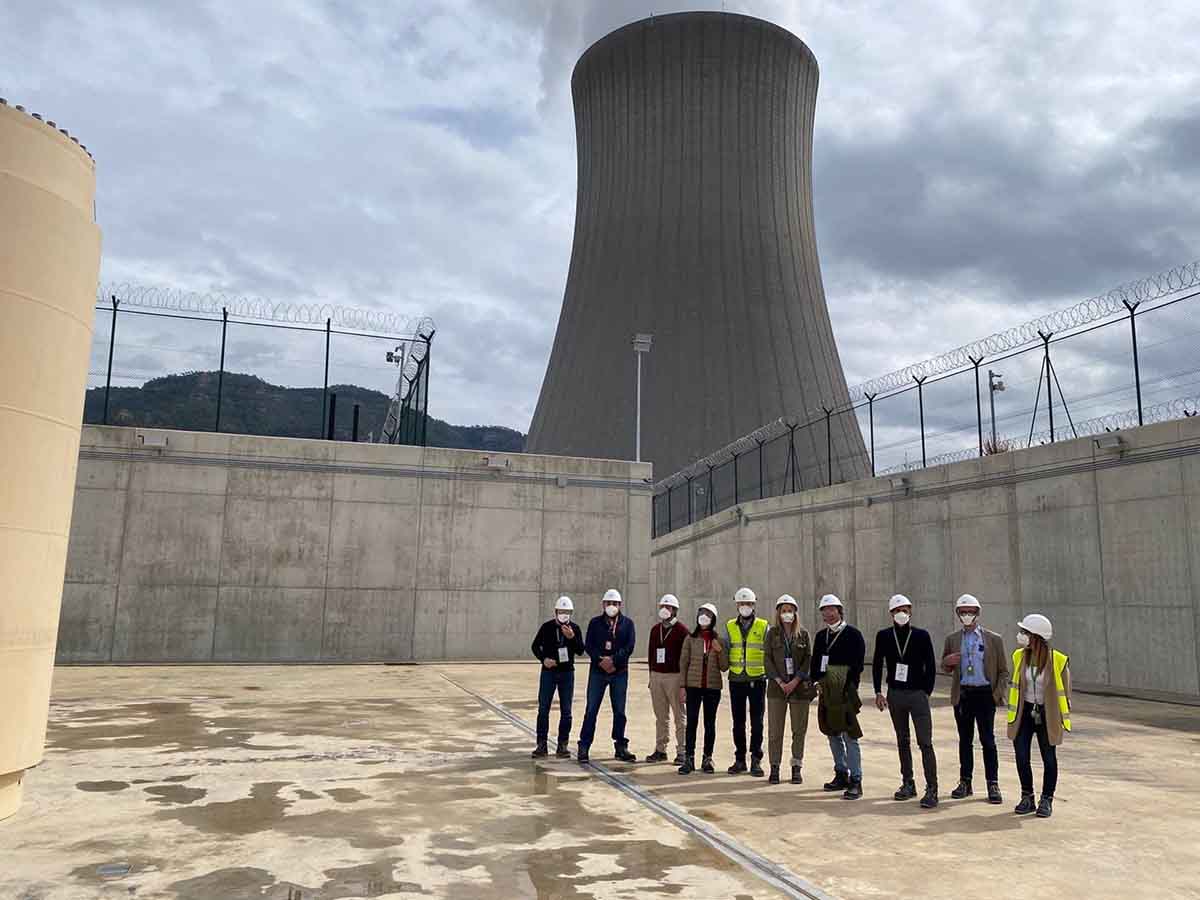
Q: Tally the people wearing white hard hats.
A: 10